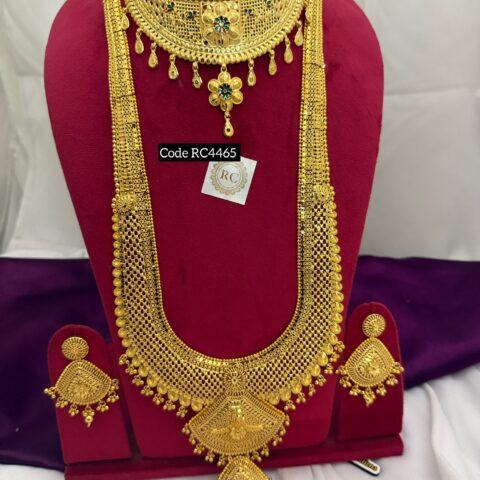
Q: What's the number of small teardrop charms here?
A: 11